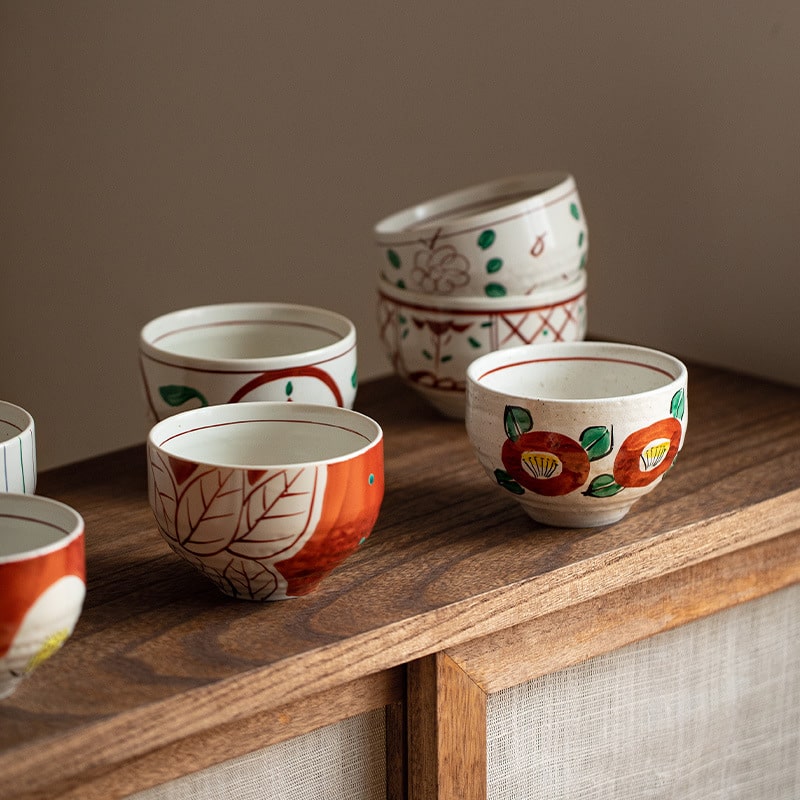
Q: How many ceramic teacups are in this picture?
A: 7